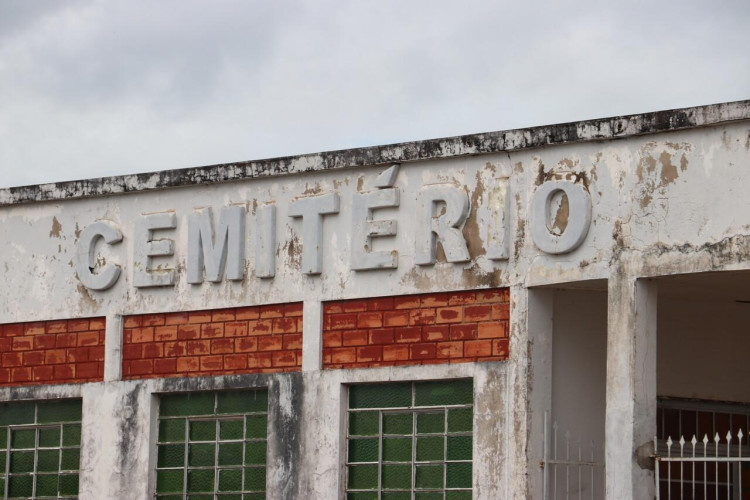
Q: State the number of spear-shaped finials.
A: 11